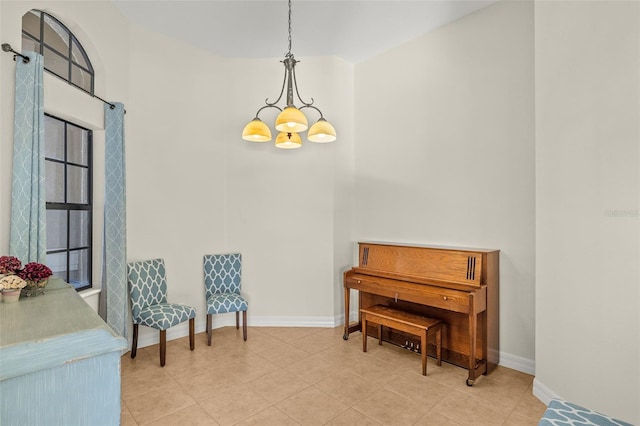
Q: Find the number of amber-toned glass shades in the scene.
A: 4